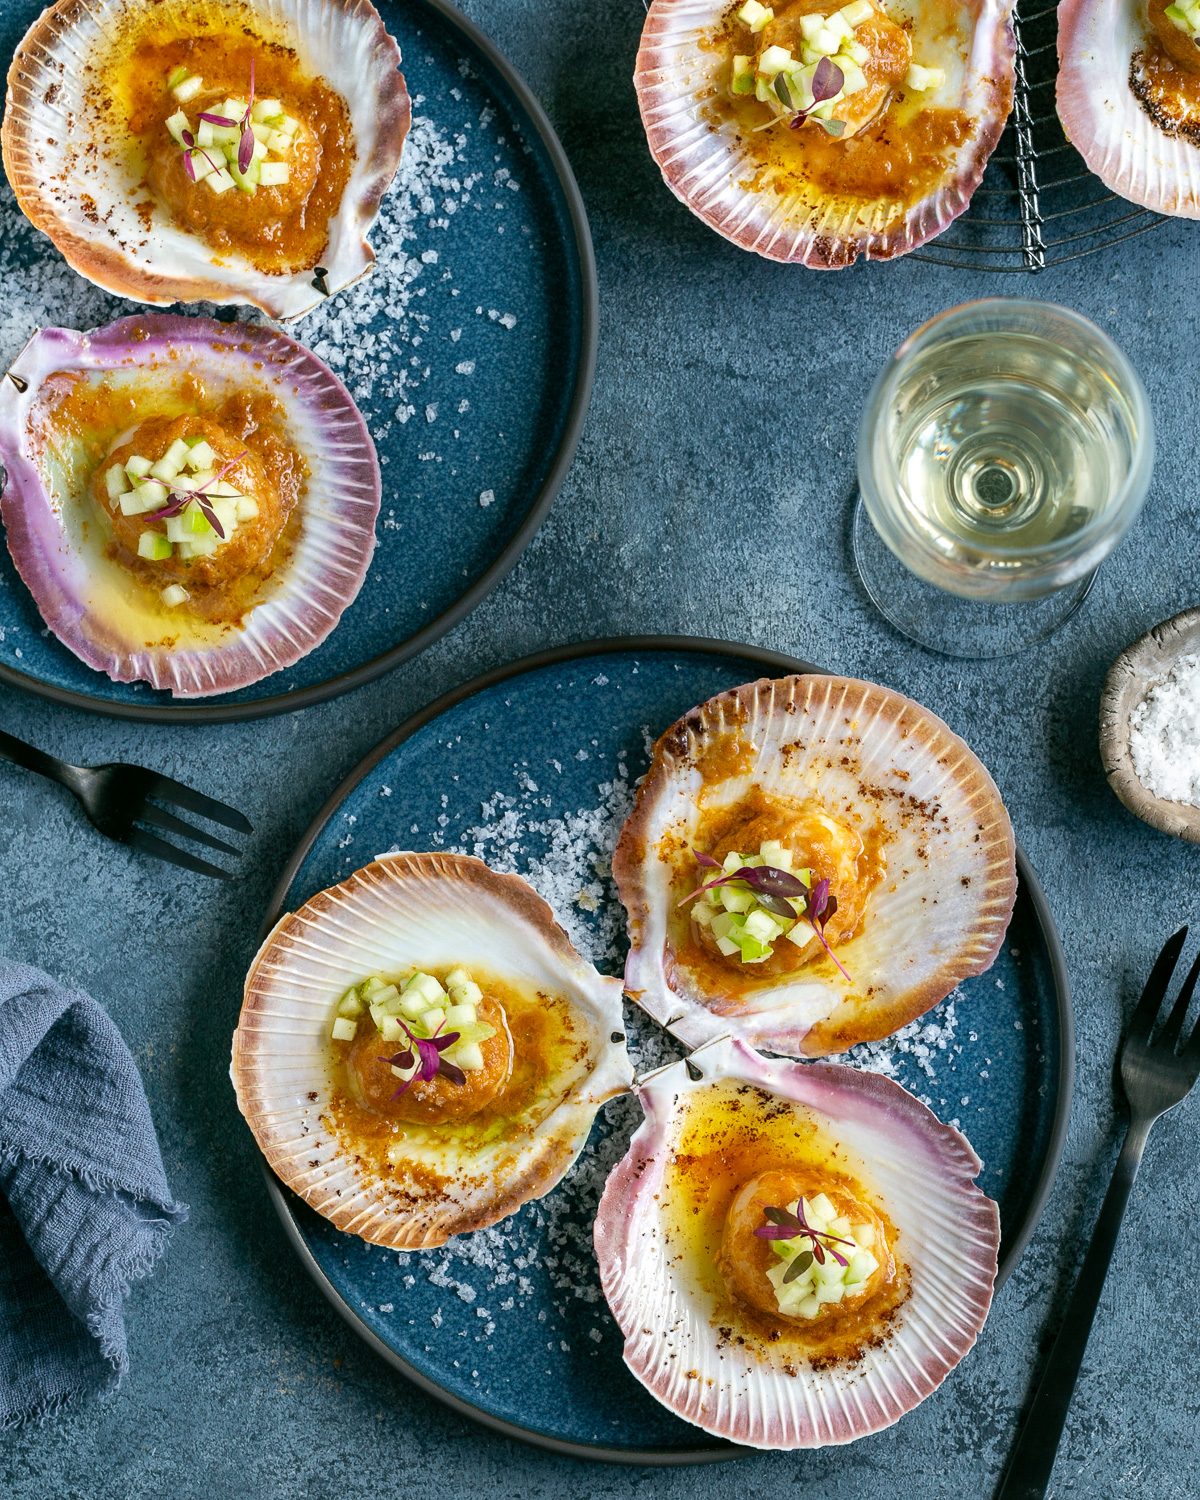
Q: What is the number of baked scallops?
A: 7